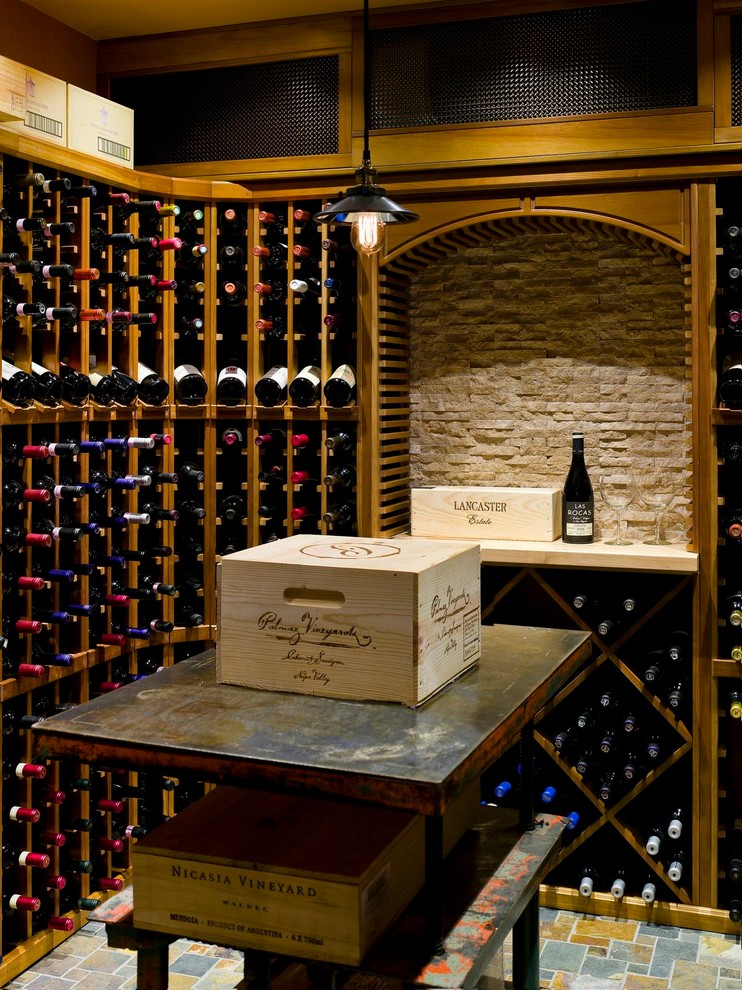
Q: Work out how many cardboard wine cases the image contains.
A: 2